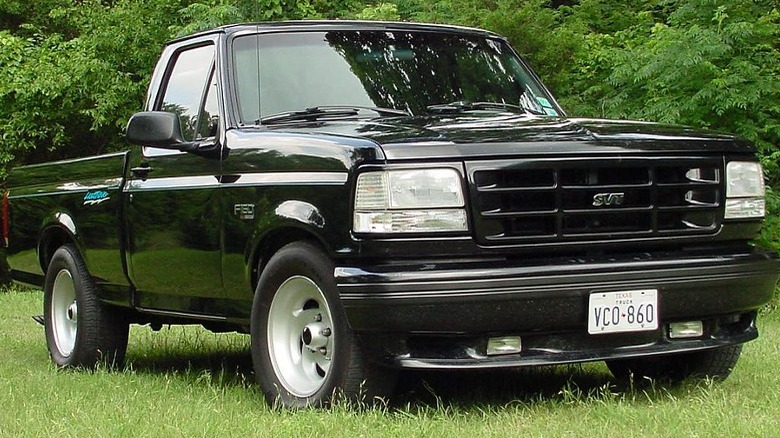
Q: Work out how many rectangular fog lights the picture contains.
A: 2